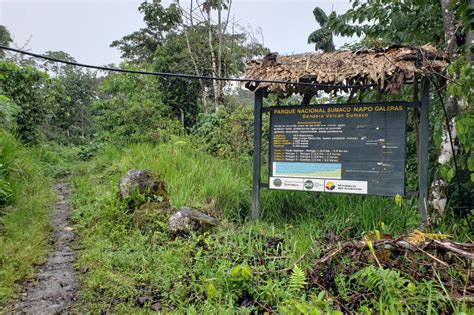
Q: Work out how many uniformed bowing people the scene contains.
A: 0